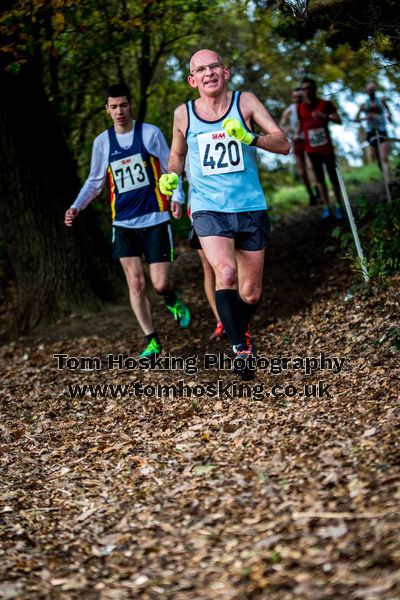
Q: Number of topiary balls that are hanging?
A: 0